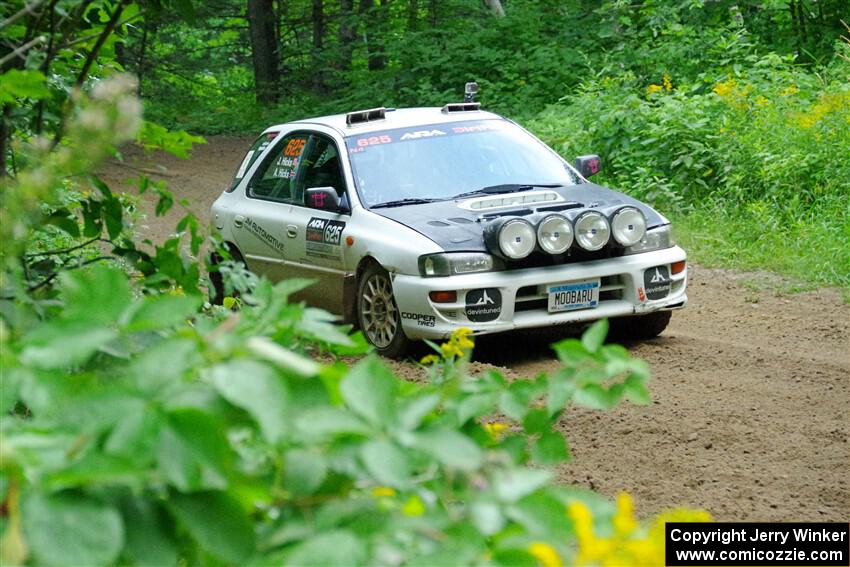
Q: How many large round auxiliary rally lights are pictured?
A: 4